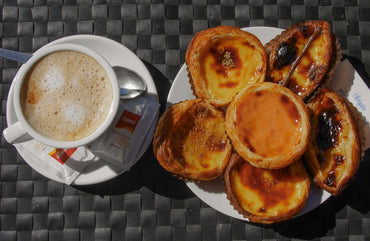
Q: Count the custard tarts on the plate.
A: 6